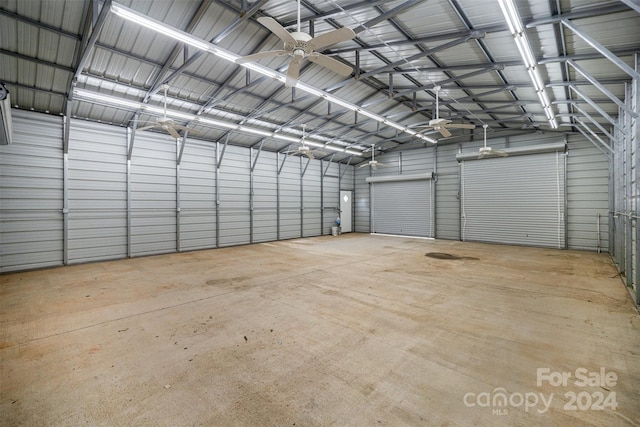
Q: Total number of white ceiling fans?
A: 6